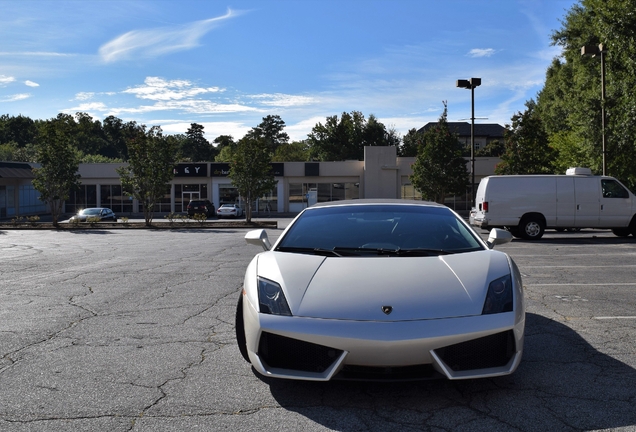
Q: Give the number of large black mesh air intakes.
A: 2